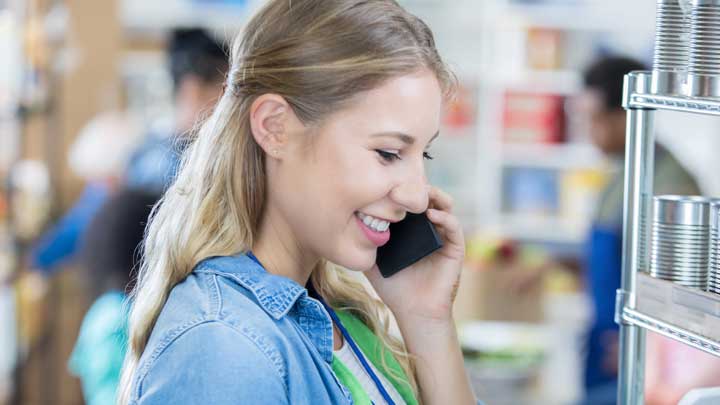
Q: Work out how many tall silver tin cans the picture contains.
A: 4